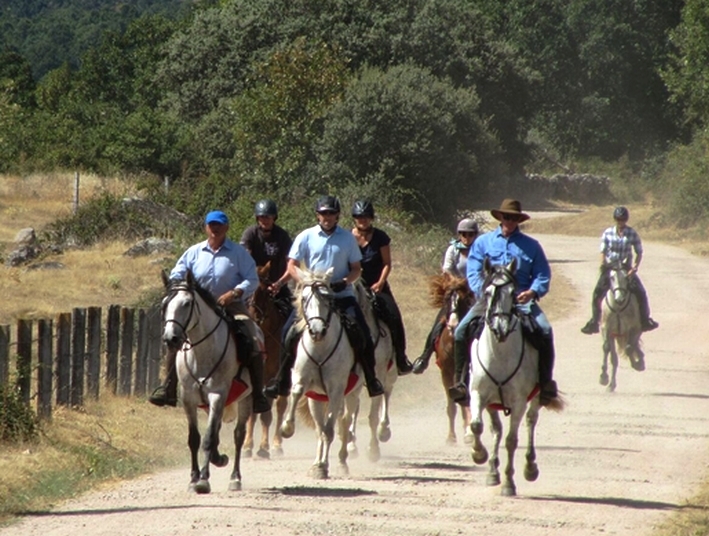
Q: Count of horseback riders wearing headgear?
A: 7